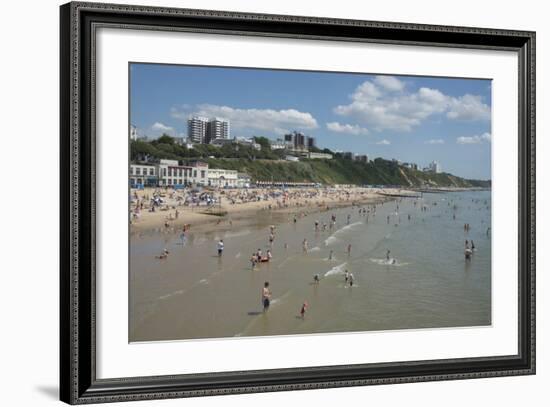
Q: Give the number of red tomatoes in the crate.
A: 0